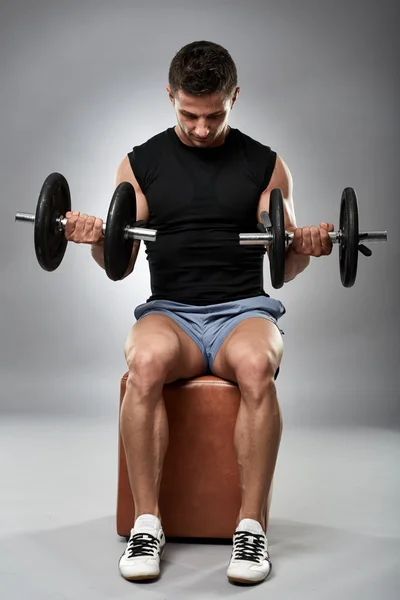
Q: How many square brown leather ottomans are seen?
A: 1